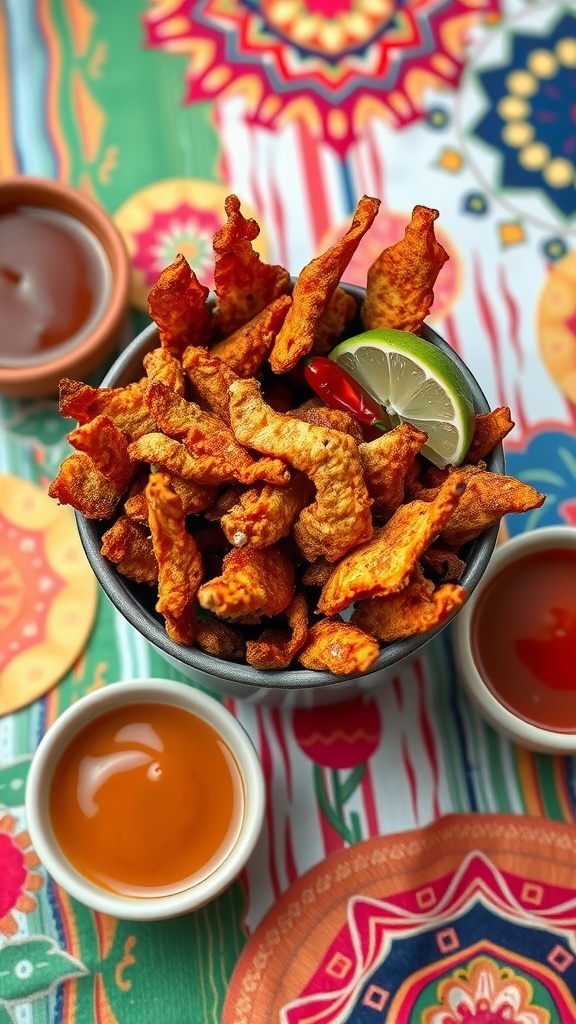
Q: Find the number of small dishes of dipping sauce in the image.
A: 3